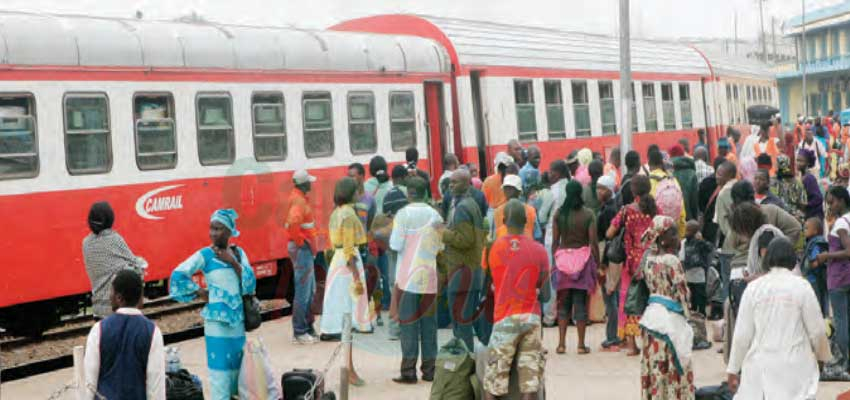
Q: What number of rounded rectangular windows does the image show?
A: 8